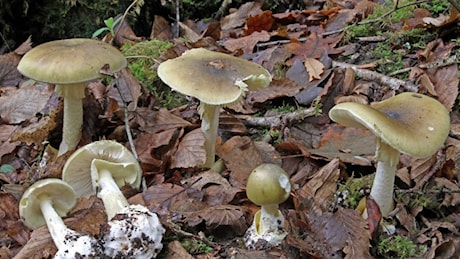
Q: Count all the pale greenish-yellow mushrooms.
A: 6